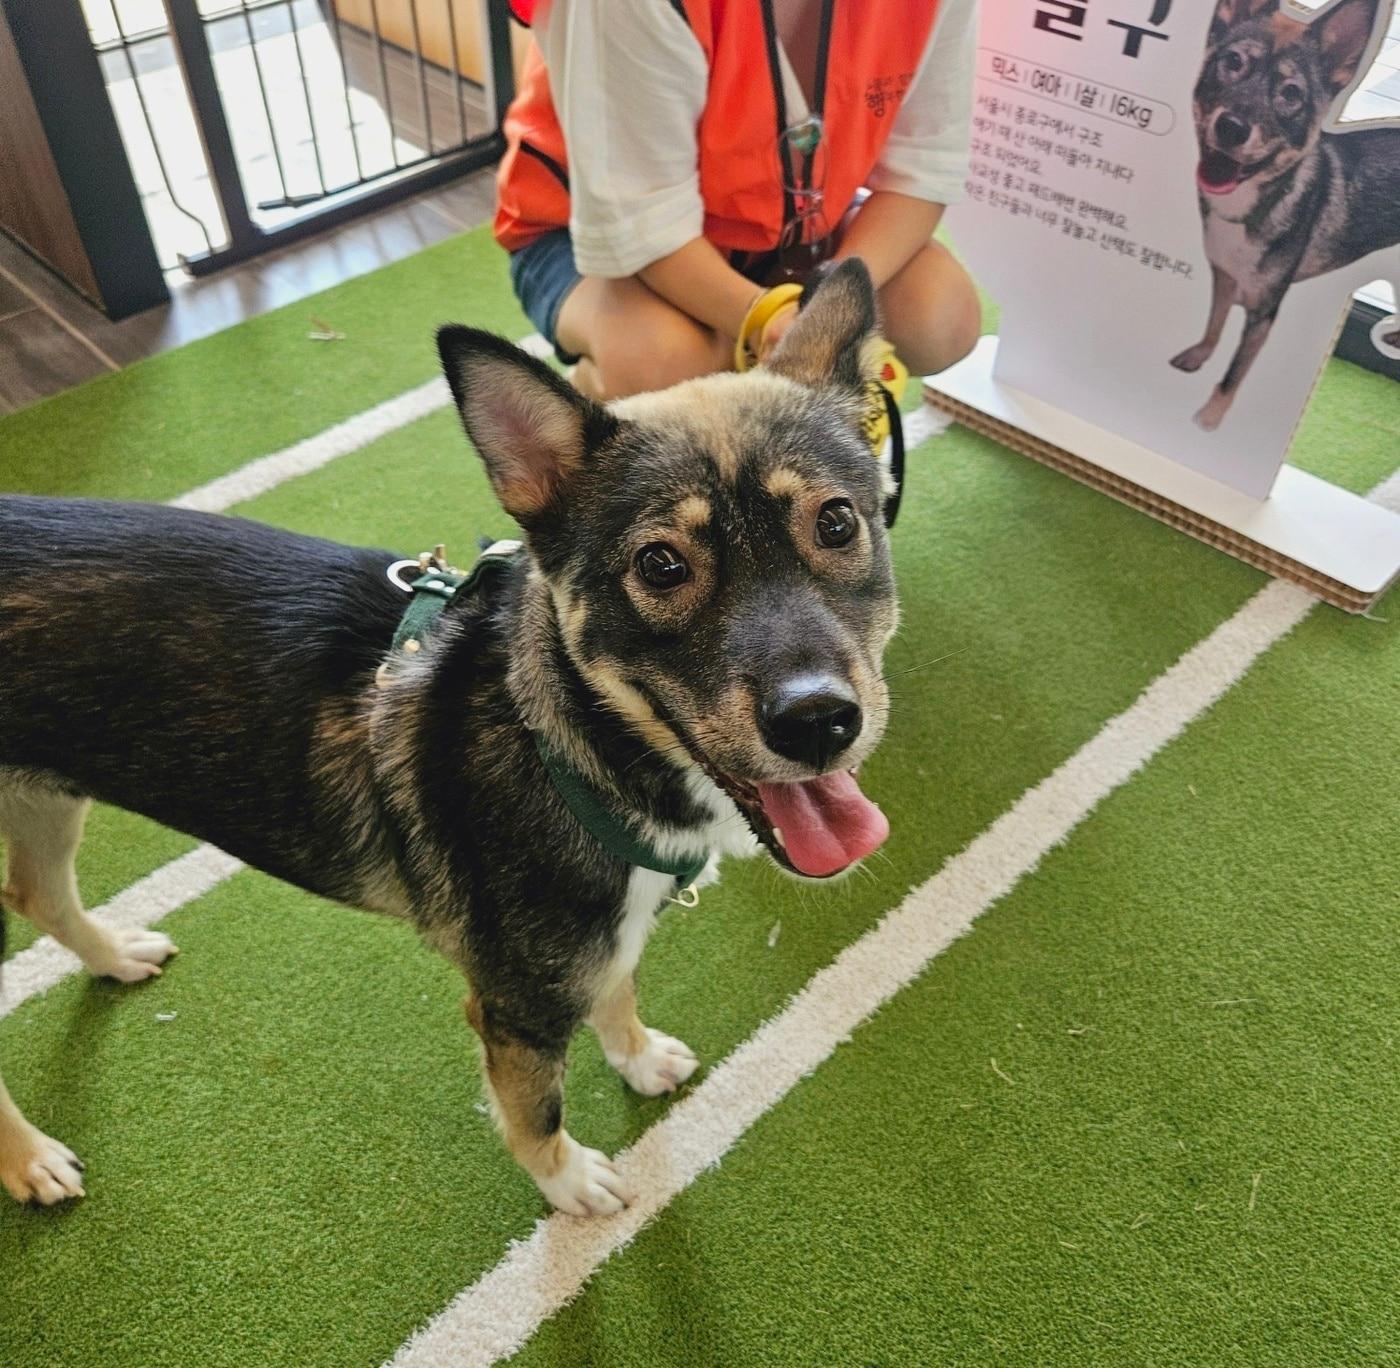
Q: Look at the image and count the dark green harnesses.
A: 1